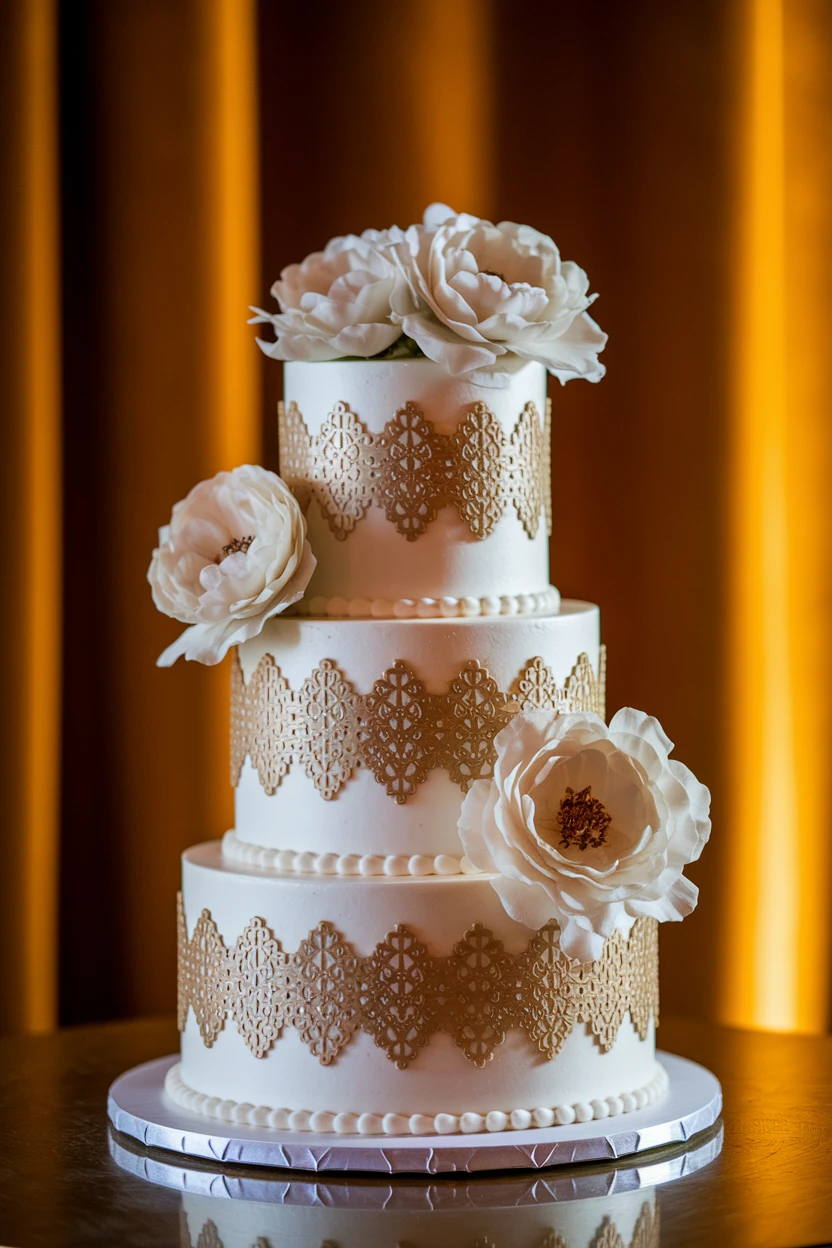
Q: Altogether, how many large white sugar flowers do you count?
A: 4